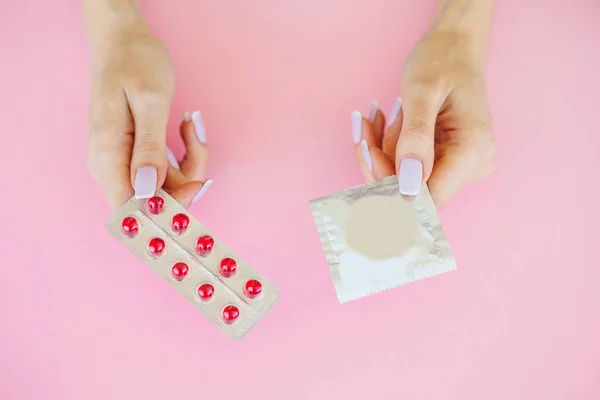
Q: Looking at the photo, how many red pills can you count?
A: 10